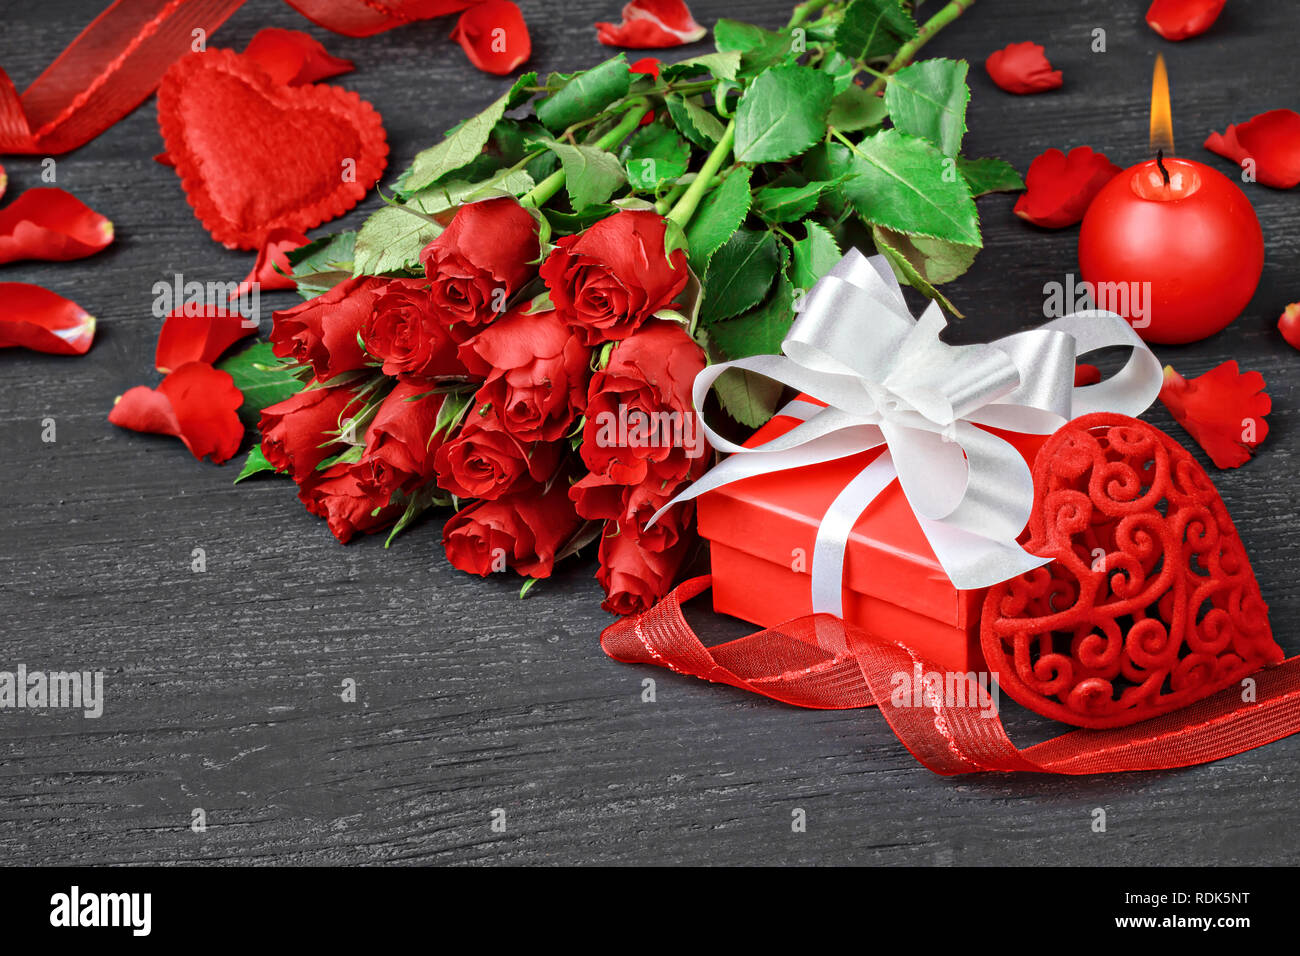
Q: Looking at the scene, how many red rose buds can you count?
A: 13